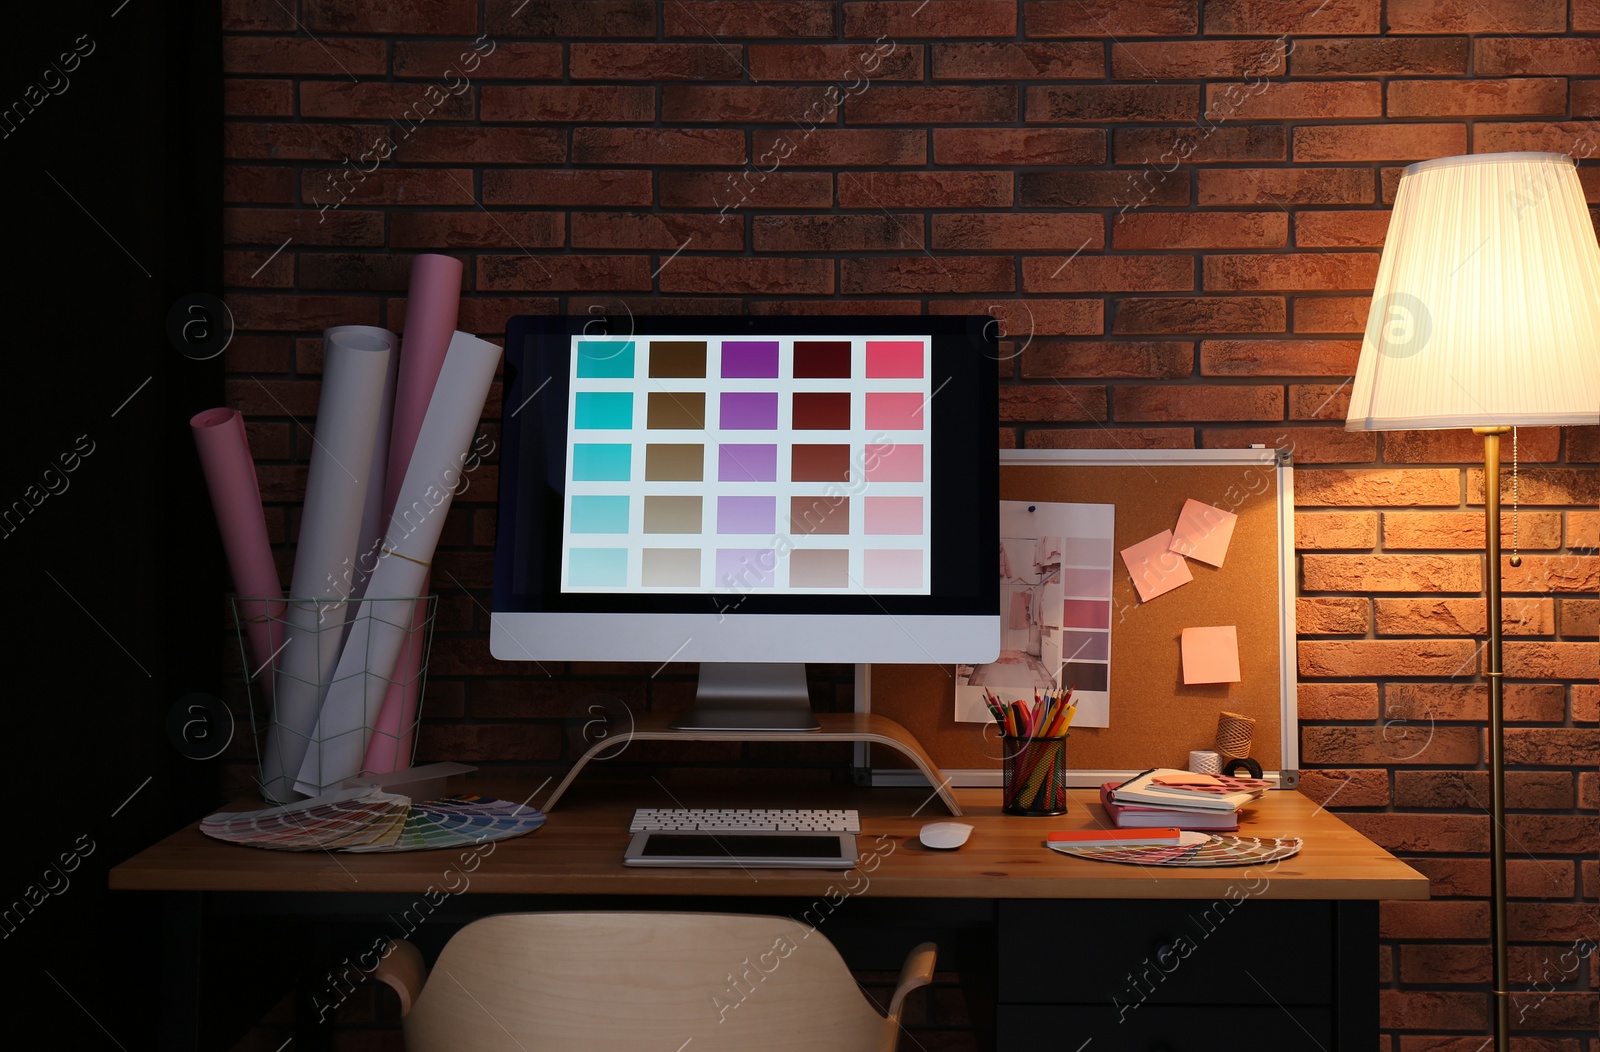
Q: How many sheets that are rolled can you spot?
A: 5